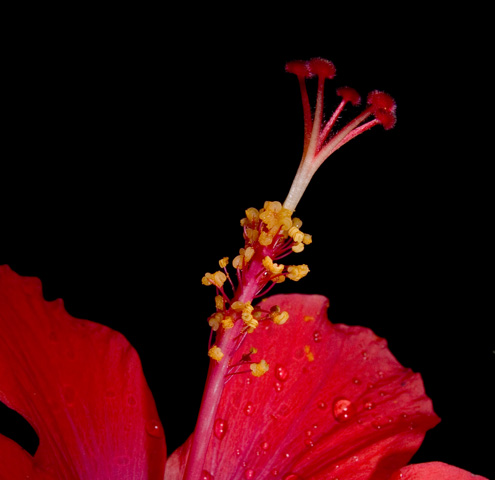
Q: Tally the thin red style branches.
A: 5